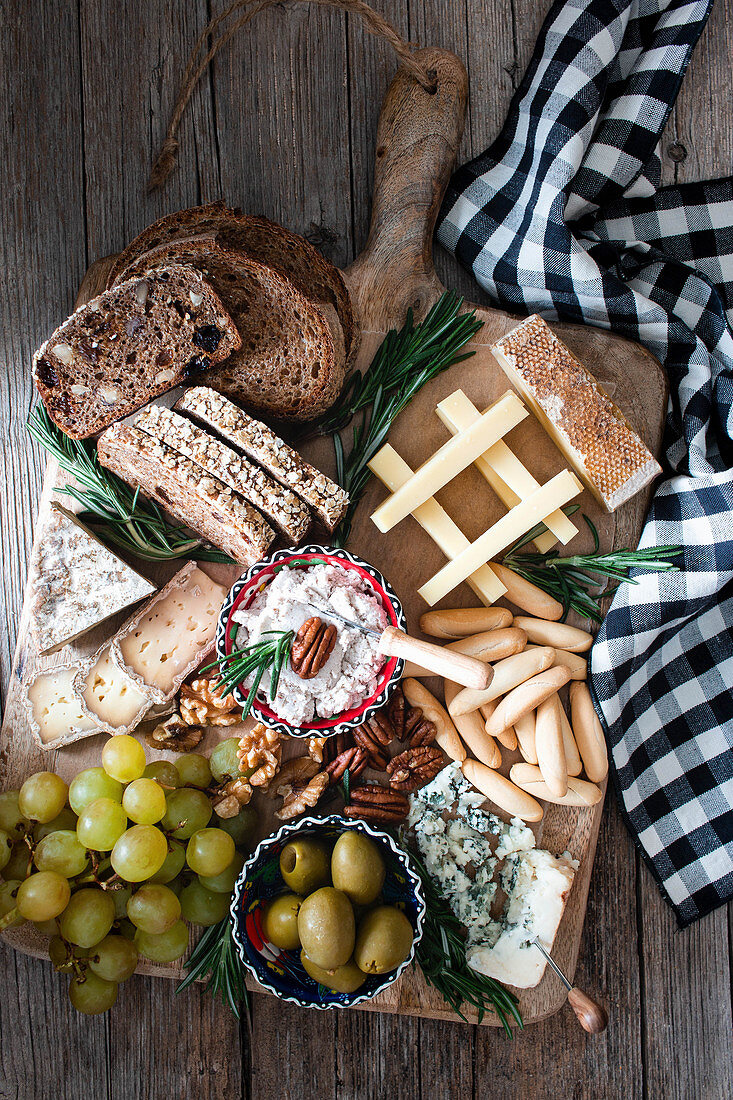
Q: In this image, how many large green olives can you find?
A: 6